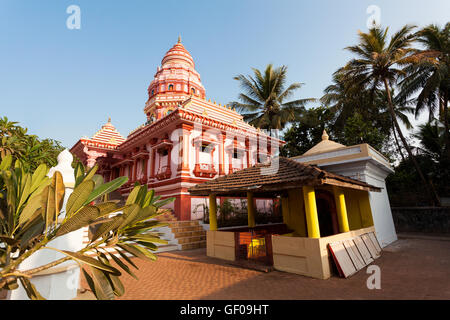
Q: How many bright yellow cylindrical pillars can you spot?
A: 4